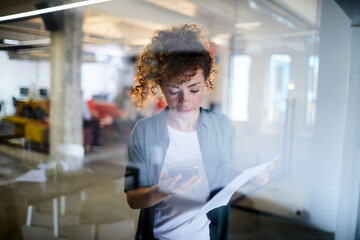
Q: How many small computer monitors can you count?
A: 2